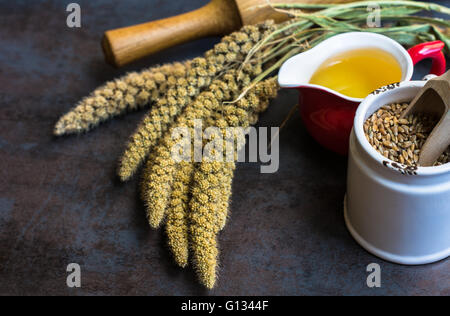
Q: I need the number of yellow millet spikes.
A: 6